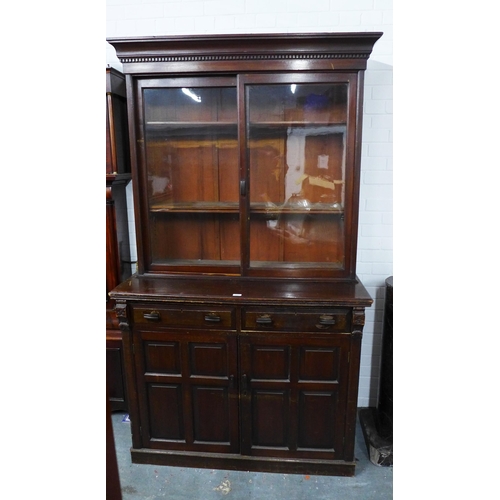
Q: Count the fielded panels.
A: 8